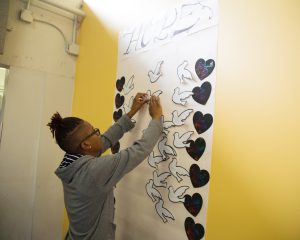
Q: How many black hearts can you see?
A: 11